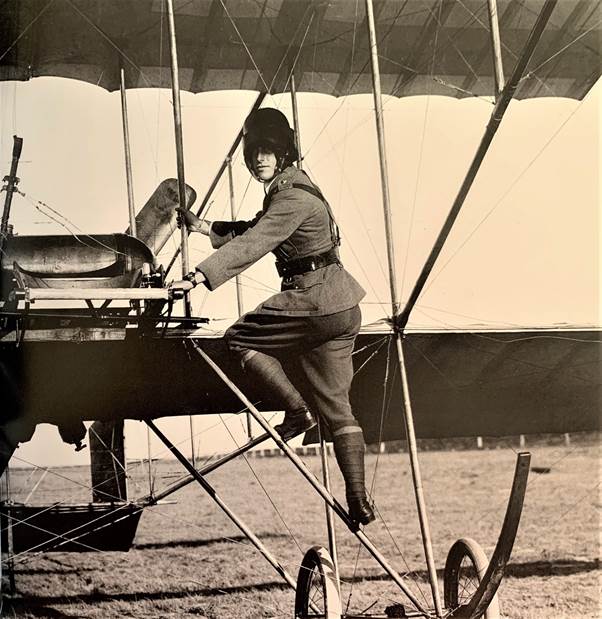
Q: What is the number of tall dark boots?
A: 2